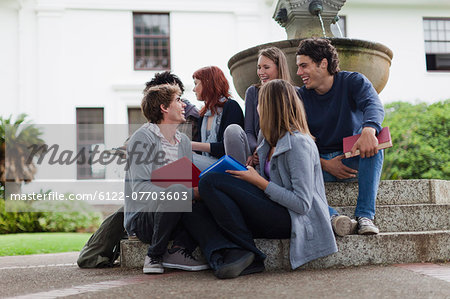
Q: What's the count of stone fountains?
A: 1